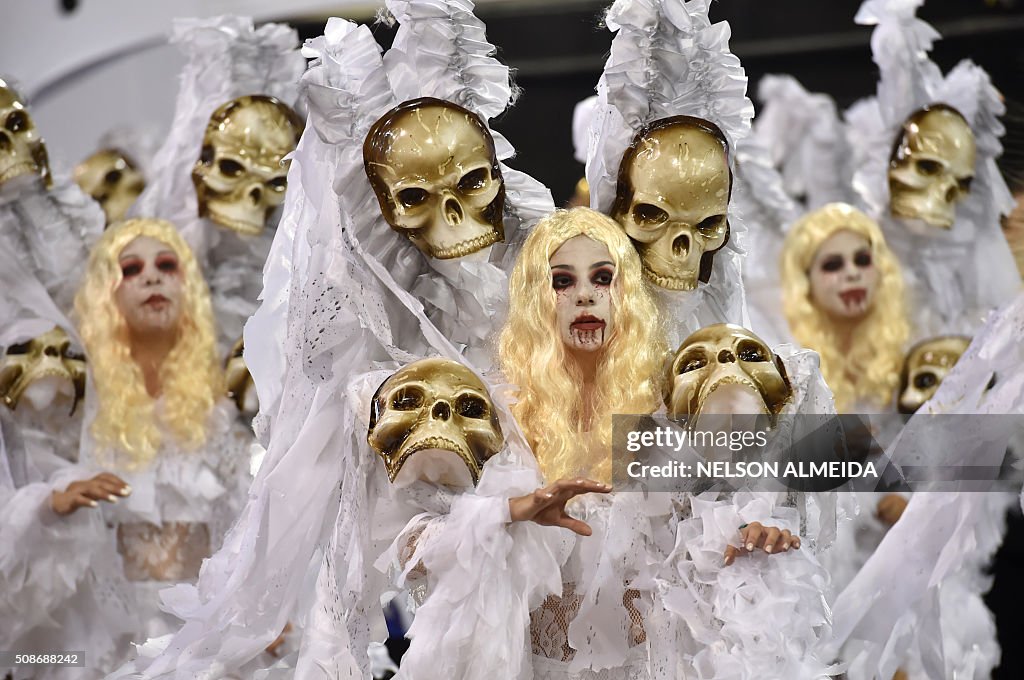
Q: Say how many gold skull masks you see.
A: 11